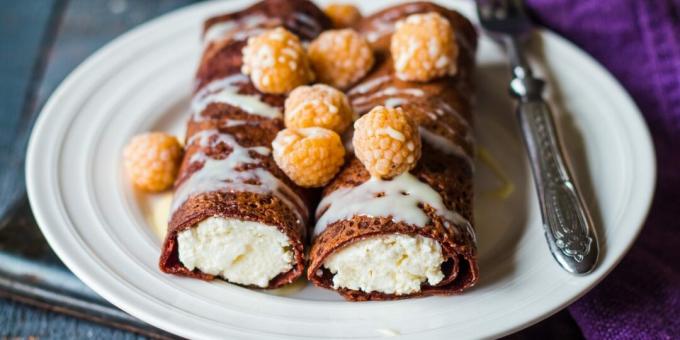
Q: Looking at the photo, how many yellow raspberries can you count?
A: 8